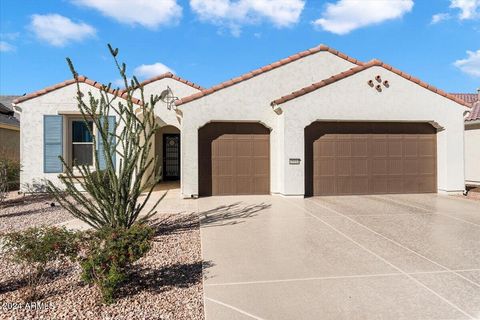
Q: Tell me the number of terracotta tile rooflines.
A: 4